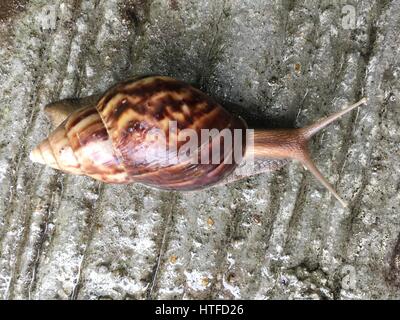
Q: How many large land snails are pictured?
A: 1